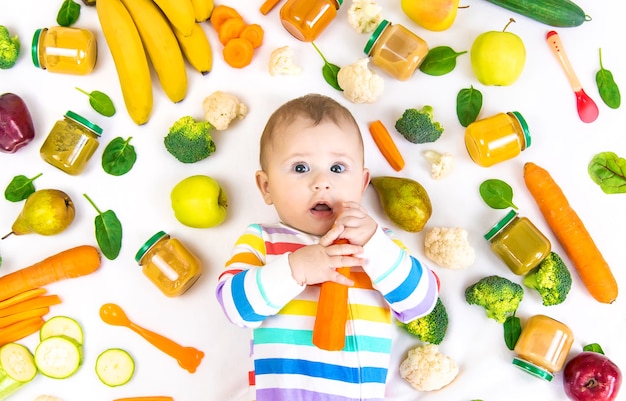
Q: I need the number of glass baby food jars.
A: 8